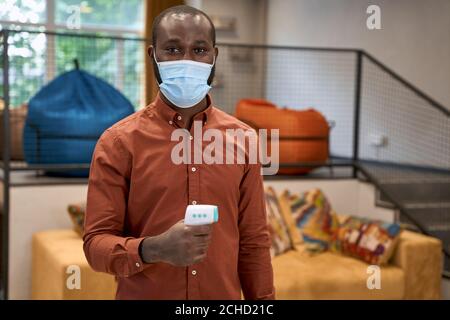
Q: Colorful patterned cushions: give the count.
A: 4